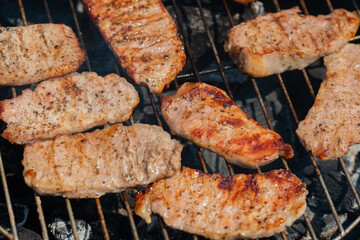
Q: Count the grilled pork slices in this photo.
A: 8